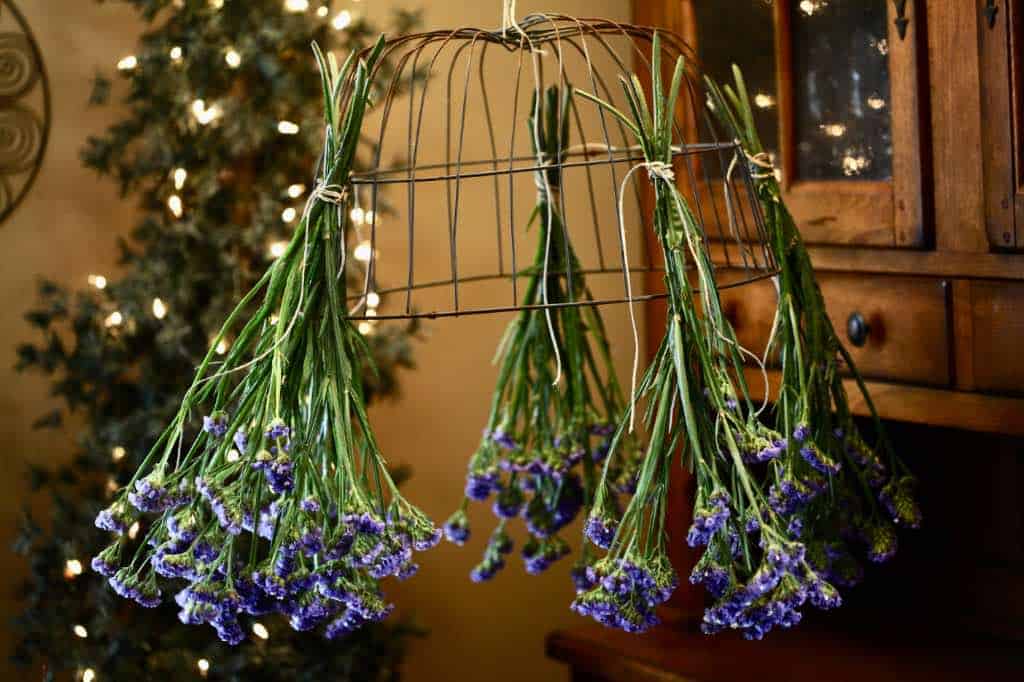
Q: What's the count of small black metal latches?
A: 2